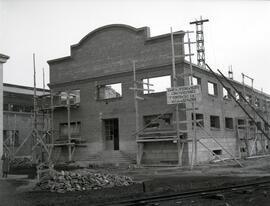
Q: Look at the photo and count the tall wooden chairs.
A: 0